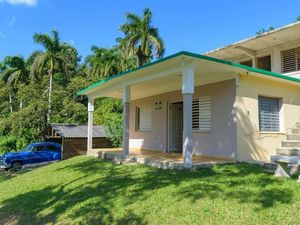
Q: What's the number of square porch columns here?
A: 3